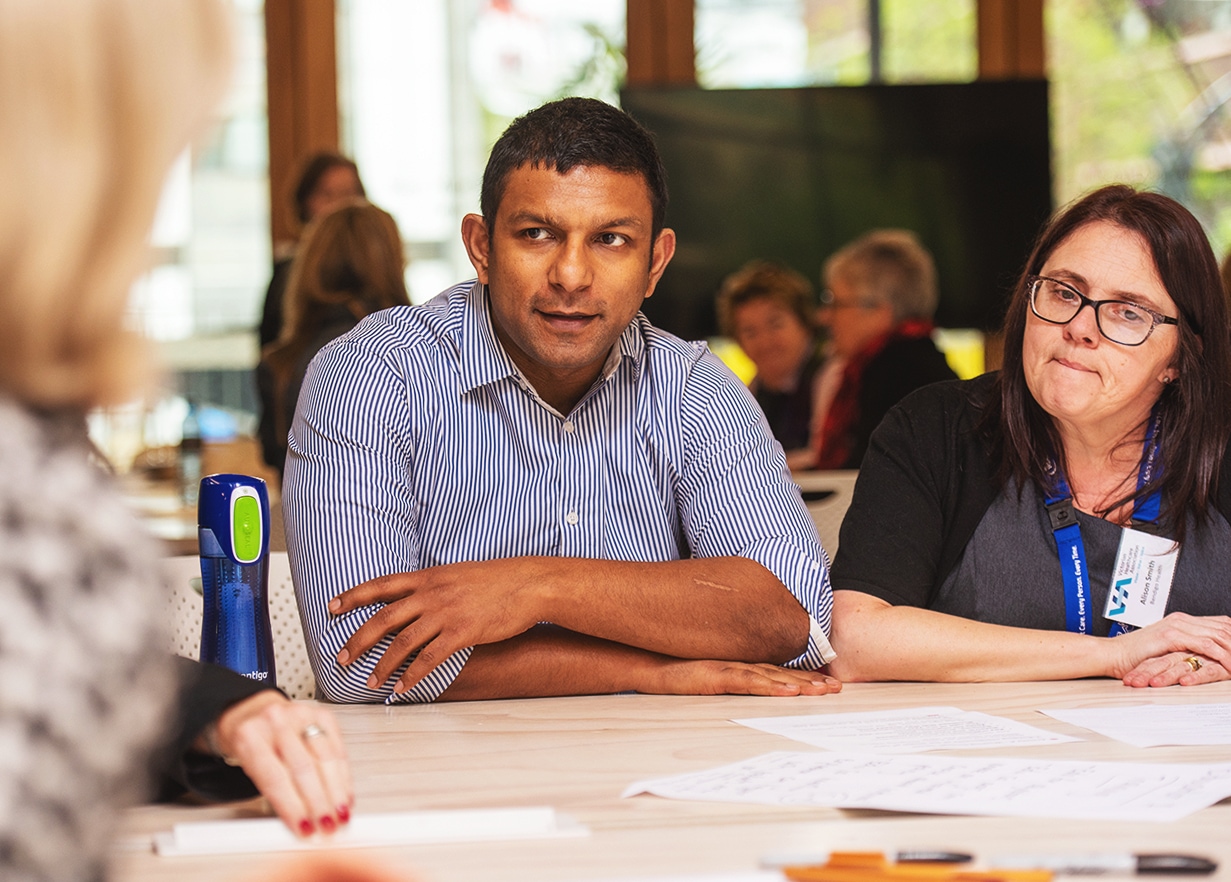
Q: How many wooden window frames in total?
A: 3